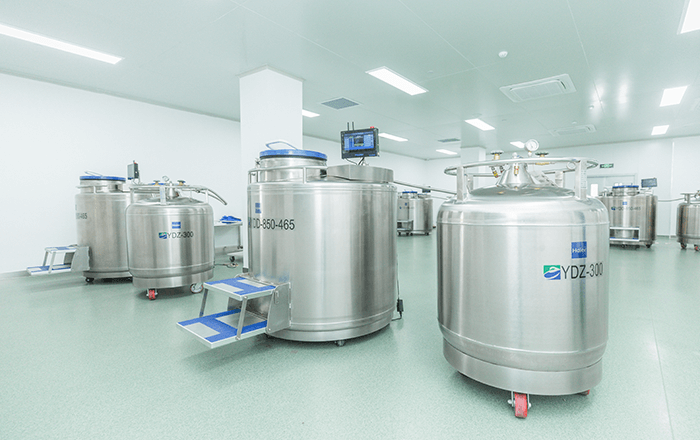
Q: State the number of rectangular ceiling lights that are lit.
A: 10